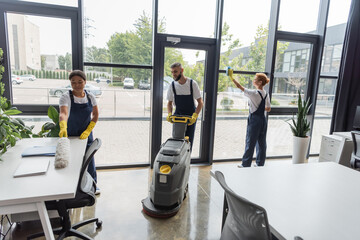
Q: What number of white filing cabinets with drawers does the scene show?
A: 1